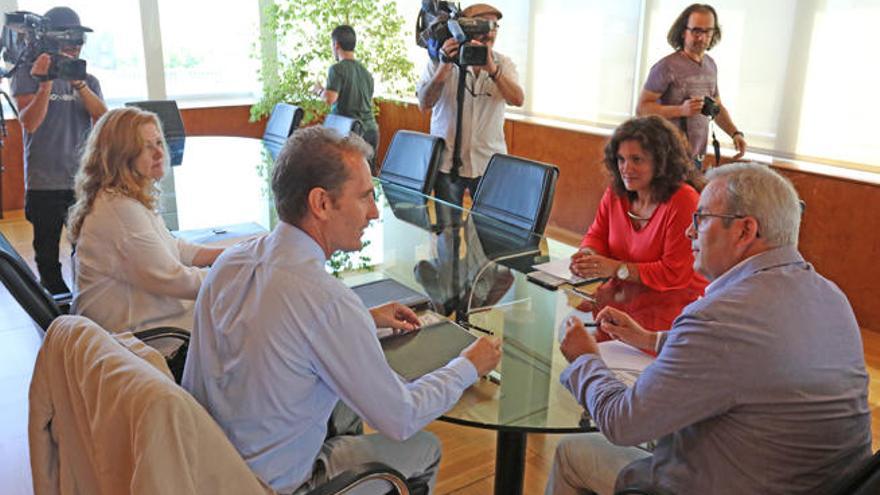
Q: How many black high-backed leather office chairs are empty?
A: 5